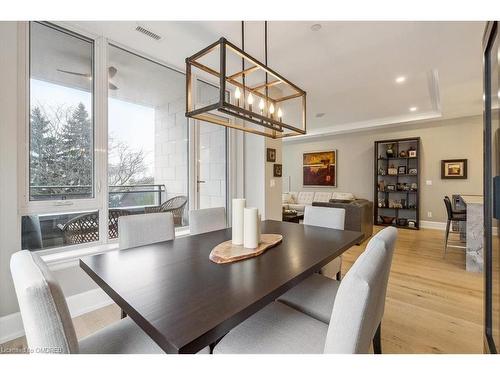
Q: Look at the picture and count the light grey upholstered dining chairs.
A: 6